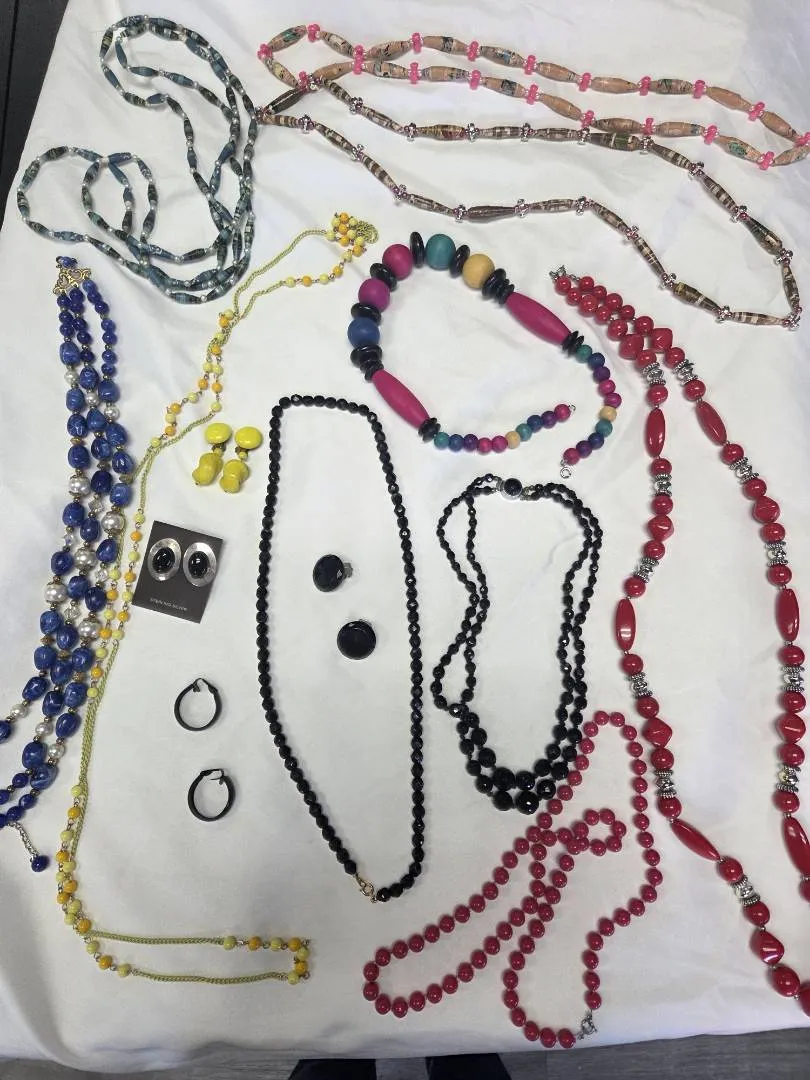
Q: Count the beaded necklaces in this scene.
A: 10